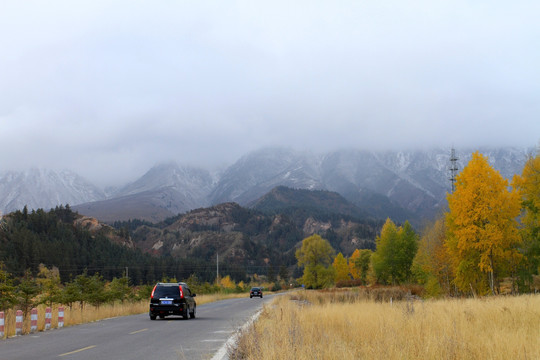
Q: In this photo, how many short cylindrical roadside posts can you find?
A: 5